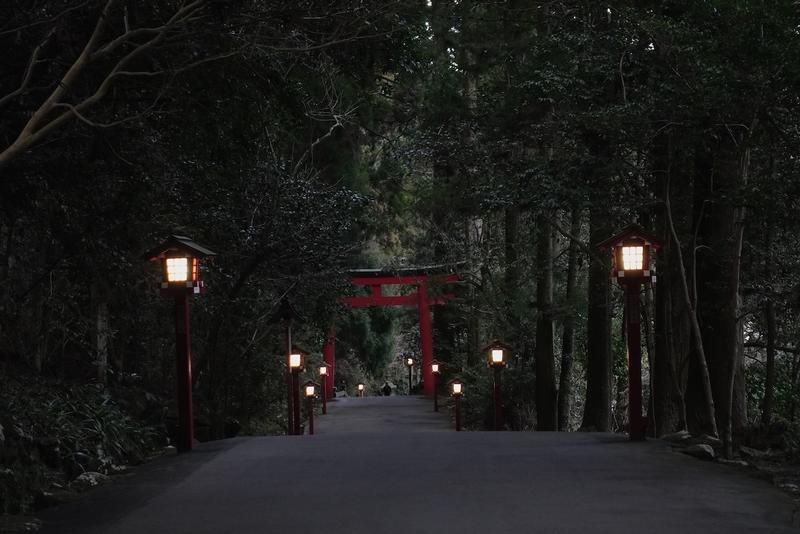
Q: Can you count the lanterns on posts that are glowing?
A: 10